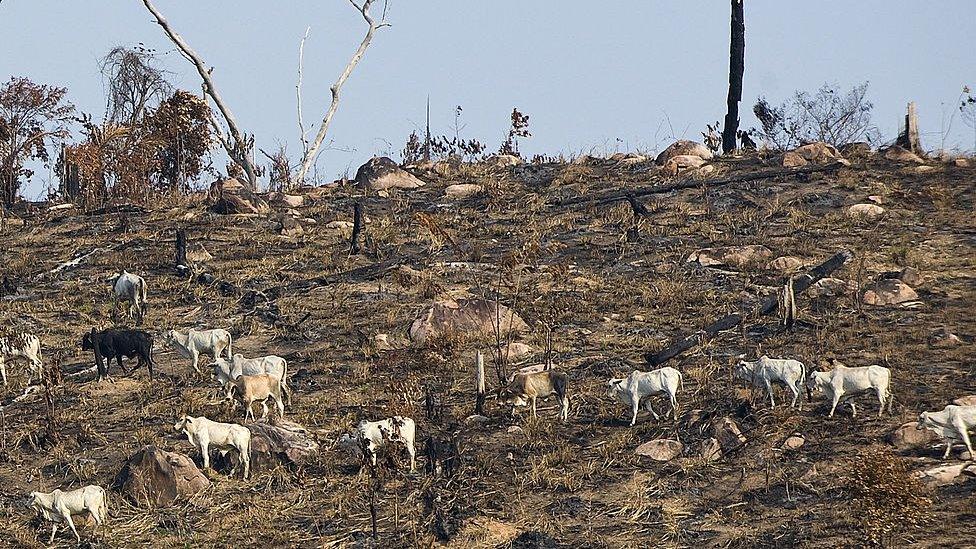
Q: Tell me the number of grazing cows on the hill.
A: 14